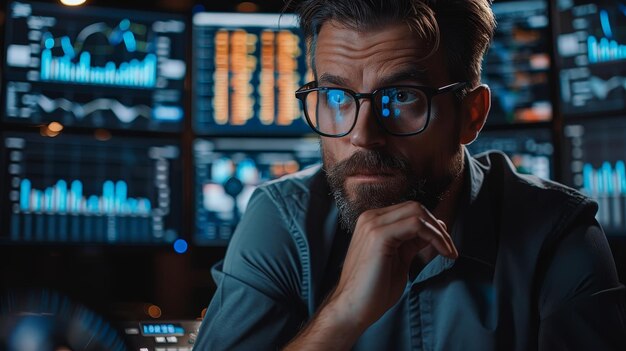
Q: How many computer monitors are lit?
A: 8